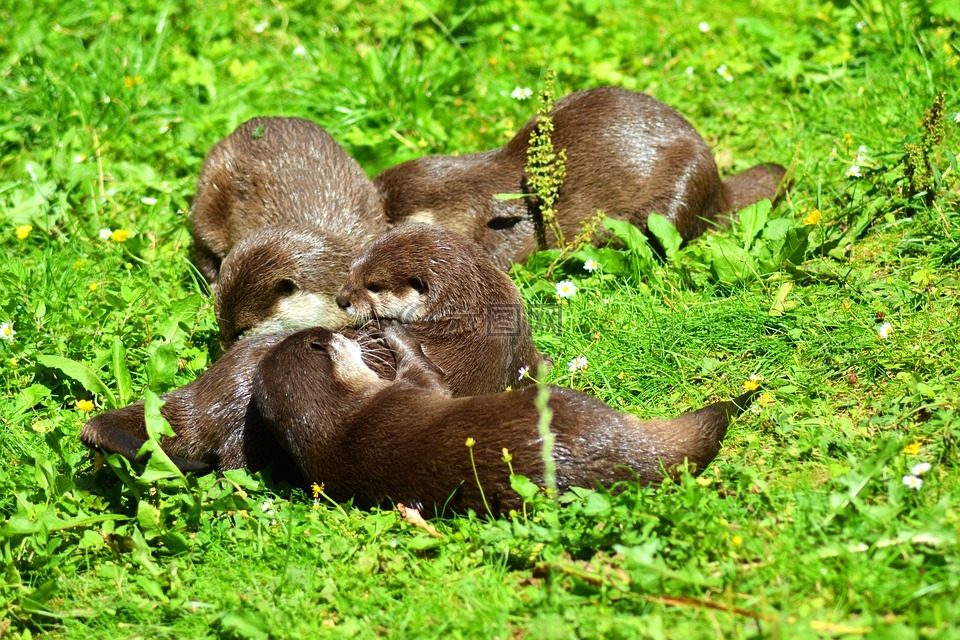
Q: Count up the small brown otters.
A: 5